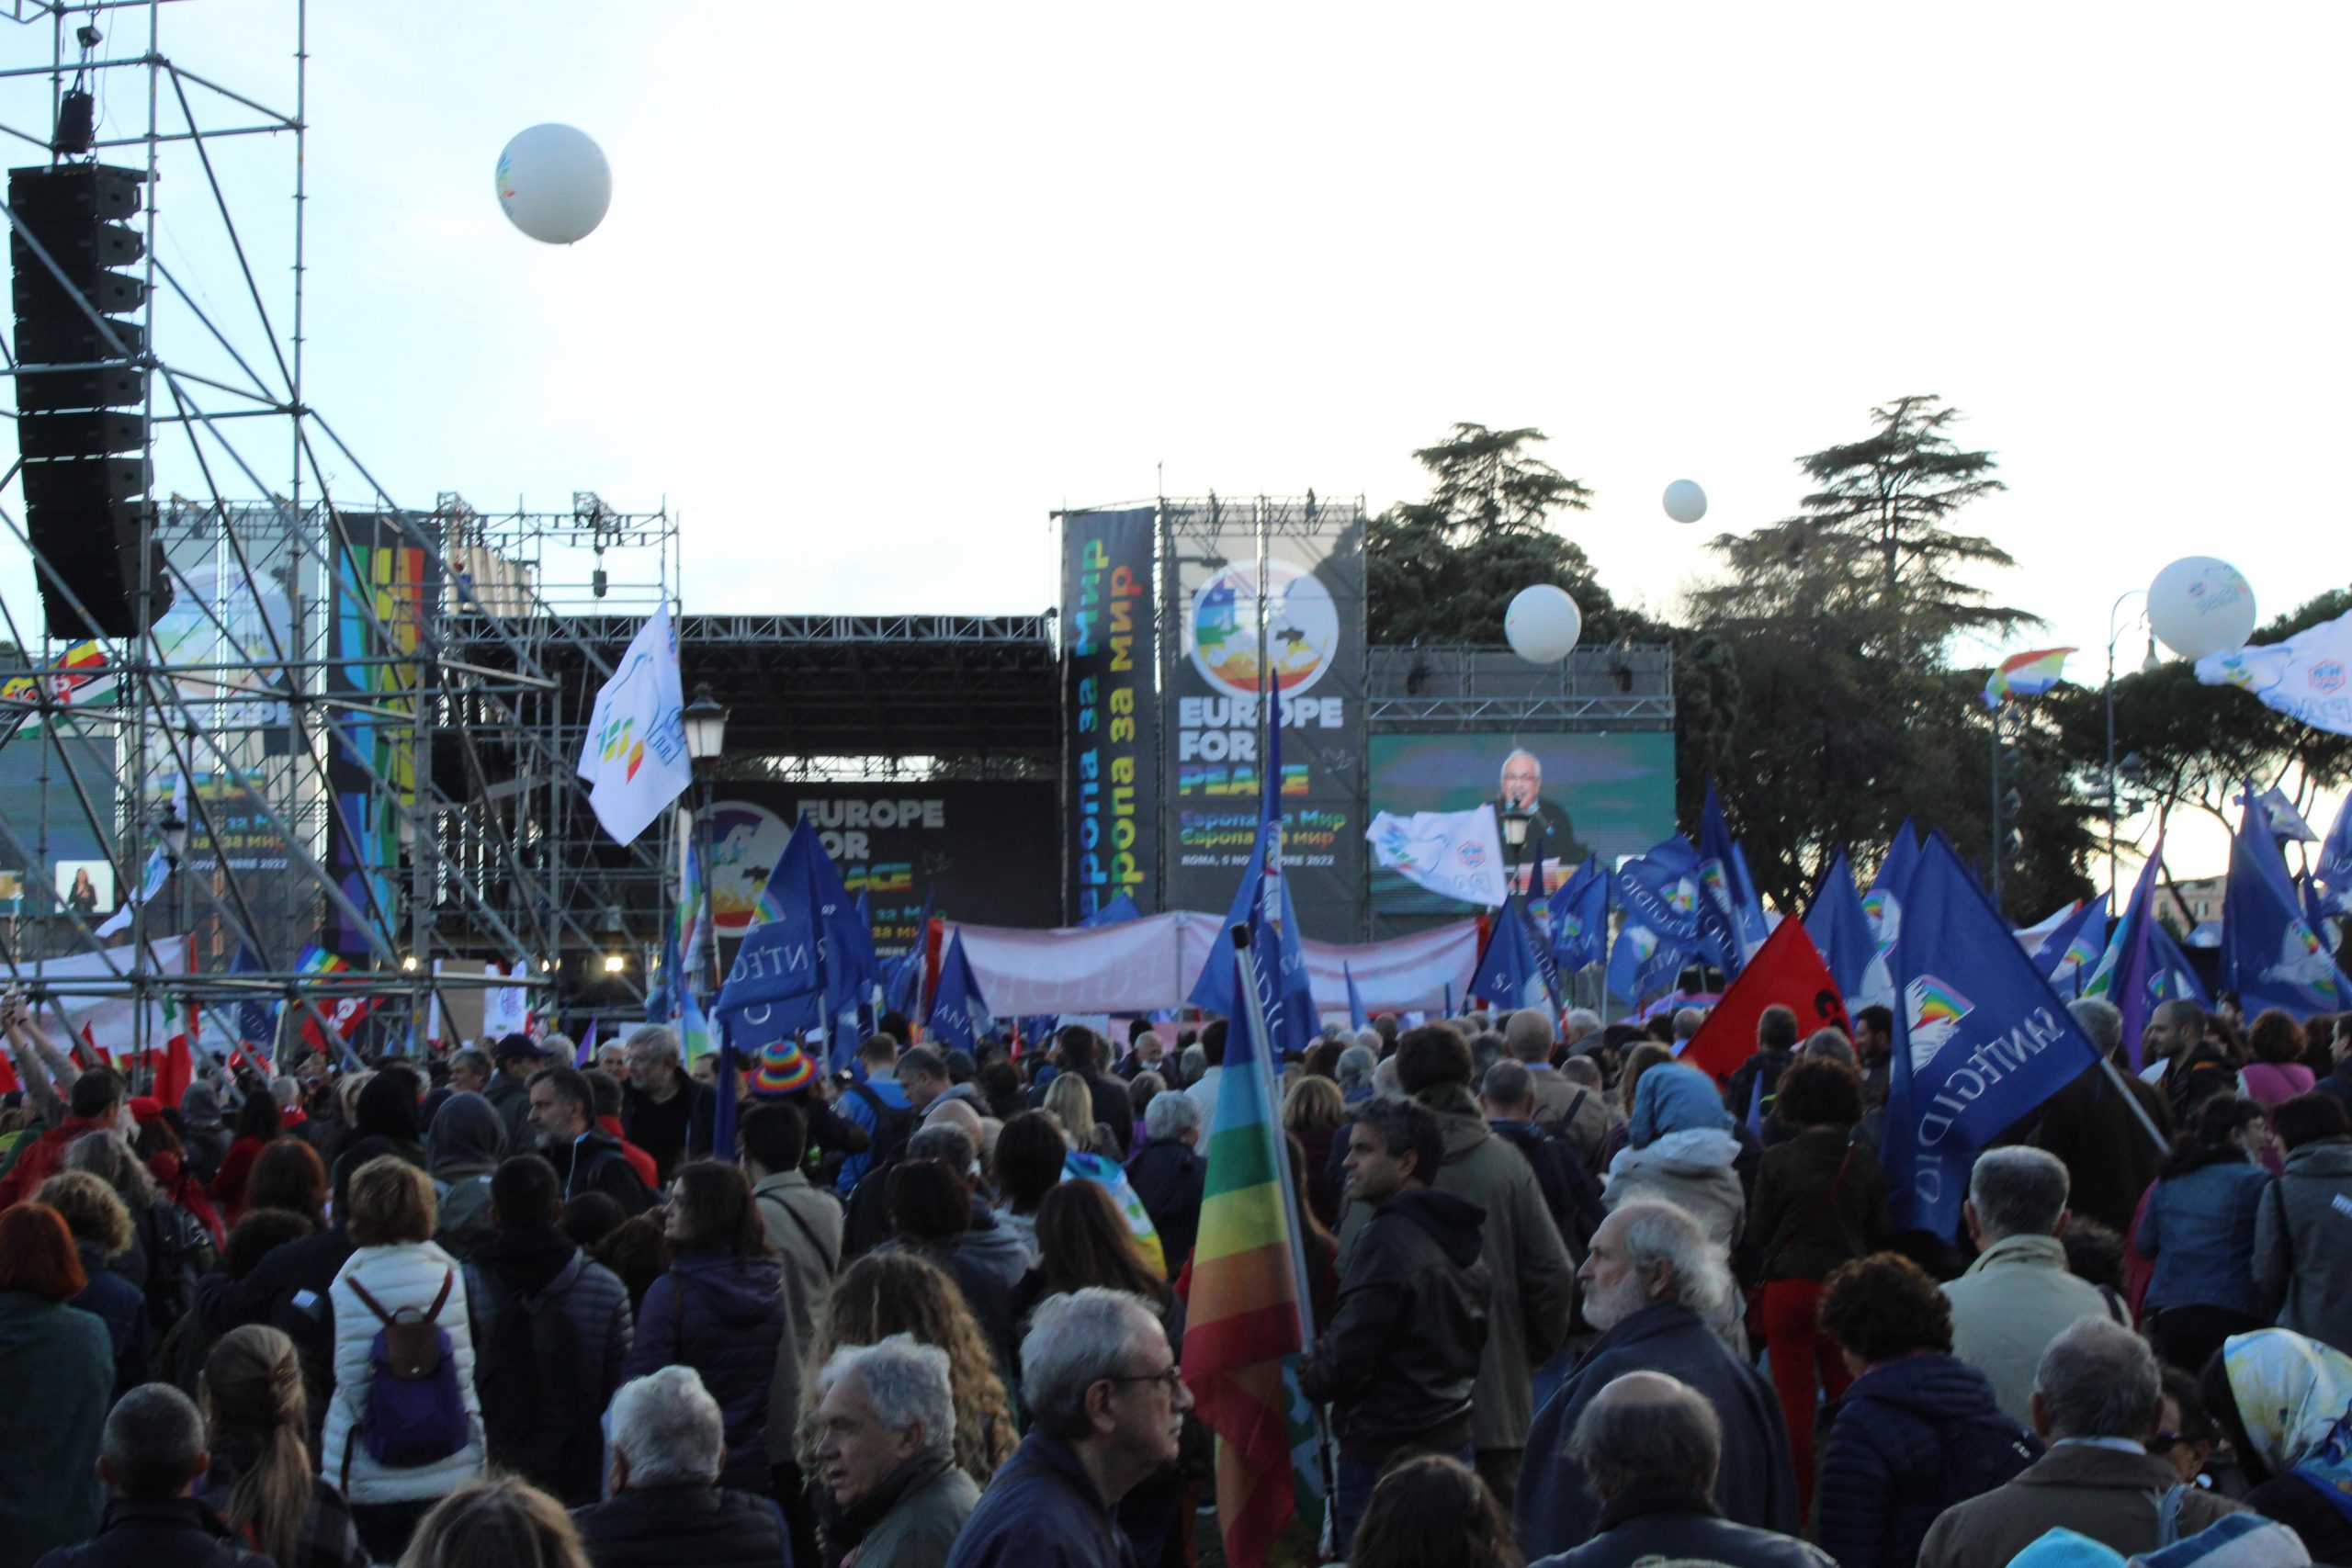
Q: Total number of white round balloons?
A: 4